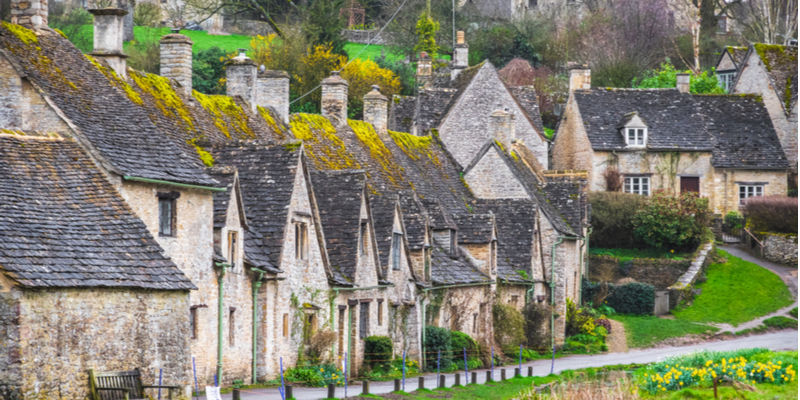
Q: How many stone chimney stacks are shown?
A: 12